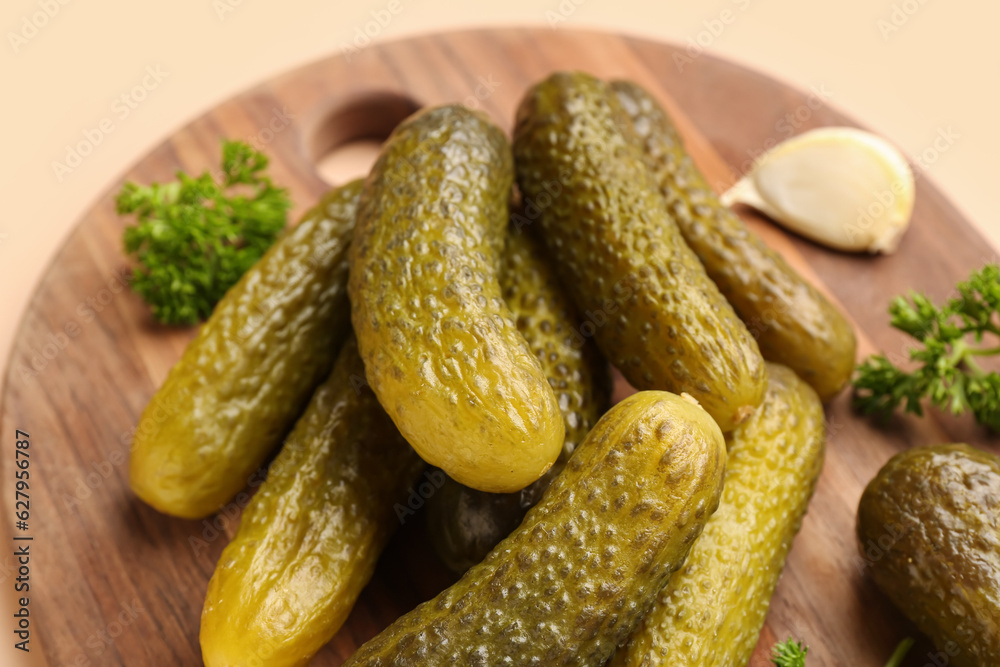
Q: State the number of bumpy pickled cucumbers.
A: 9